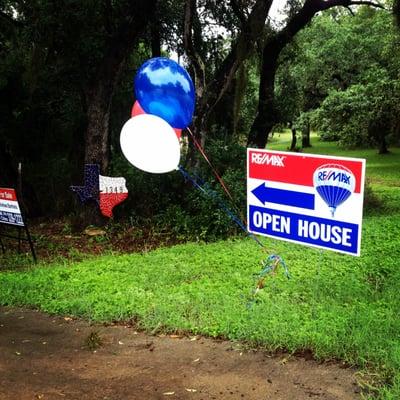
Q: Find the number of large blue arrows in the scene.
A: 1